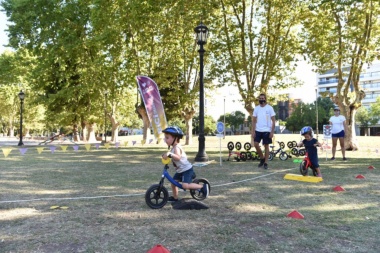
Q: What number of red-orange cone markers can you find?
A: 5